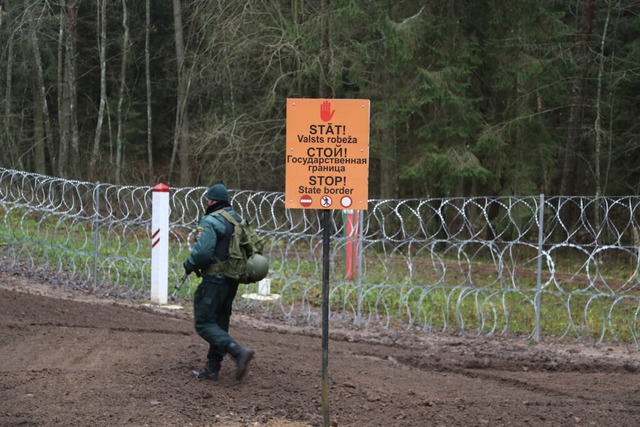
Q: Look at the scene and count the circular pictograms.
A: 3